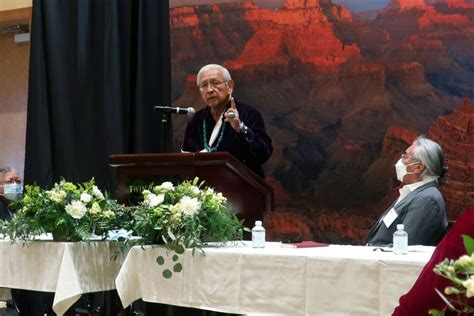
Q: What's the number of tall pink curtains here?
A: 0